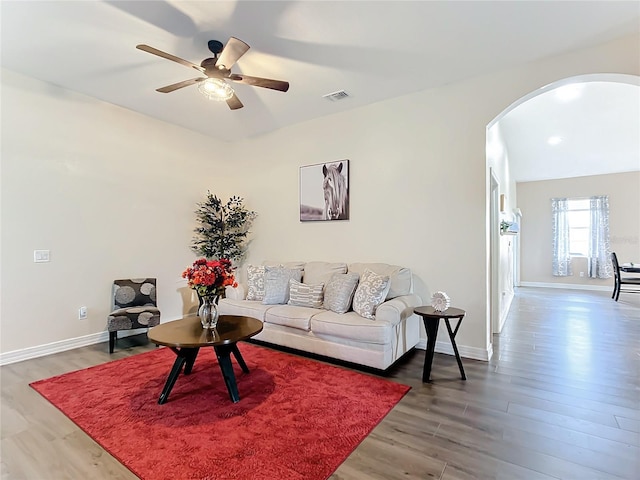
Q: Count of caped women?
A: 0